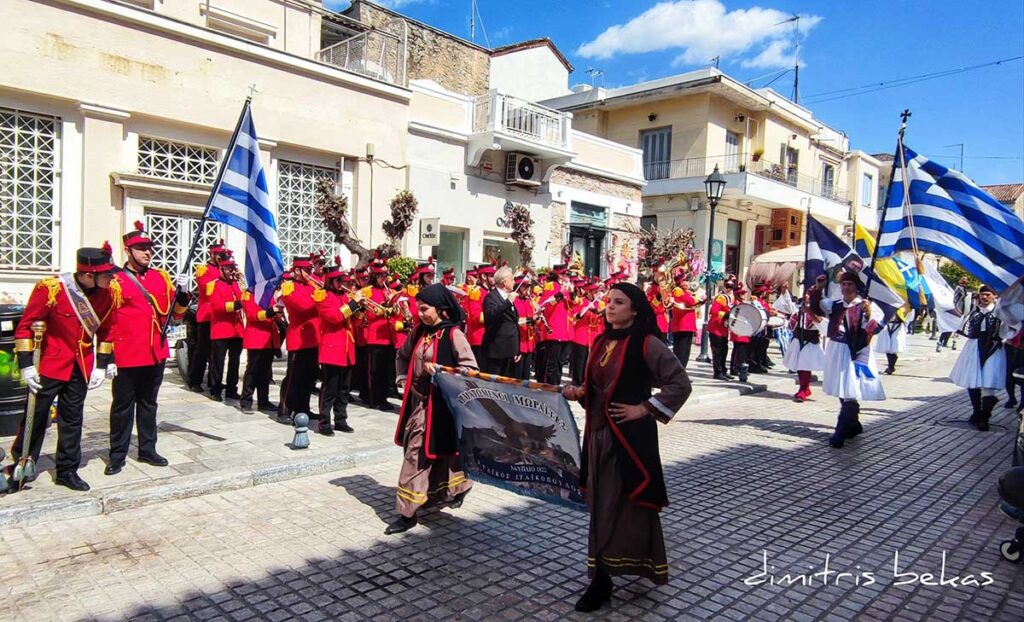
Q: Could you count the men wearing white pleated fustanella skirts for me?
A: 4